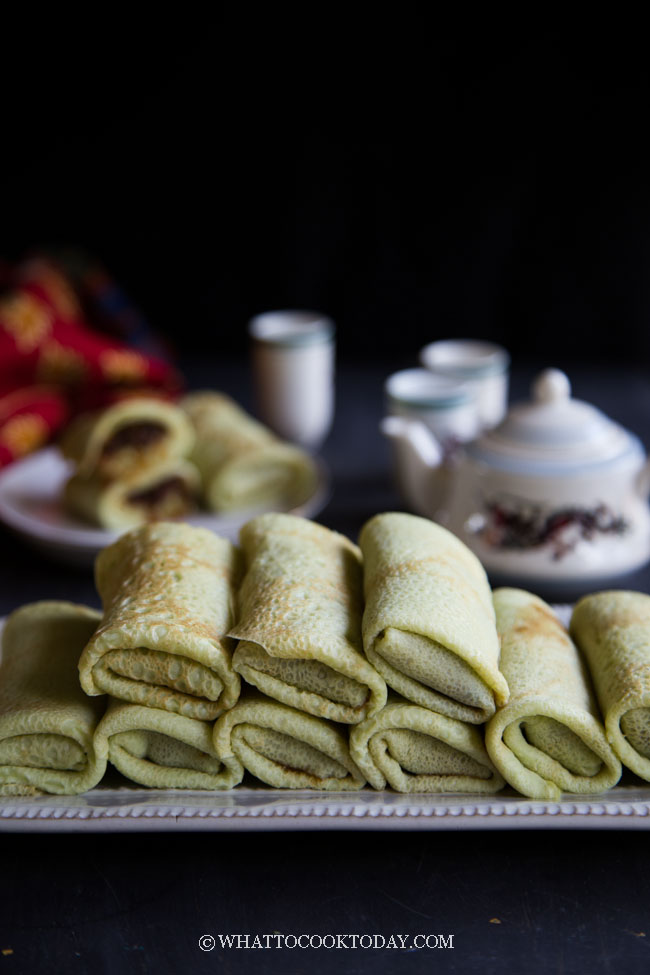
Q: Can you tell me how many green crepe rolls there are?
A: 12